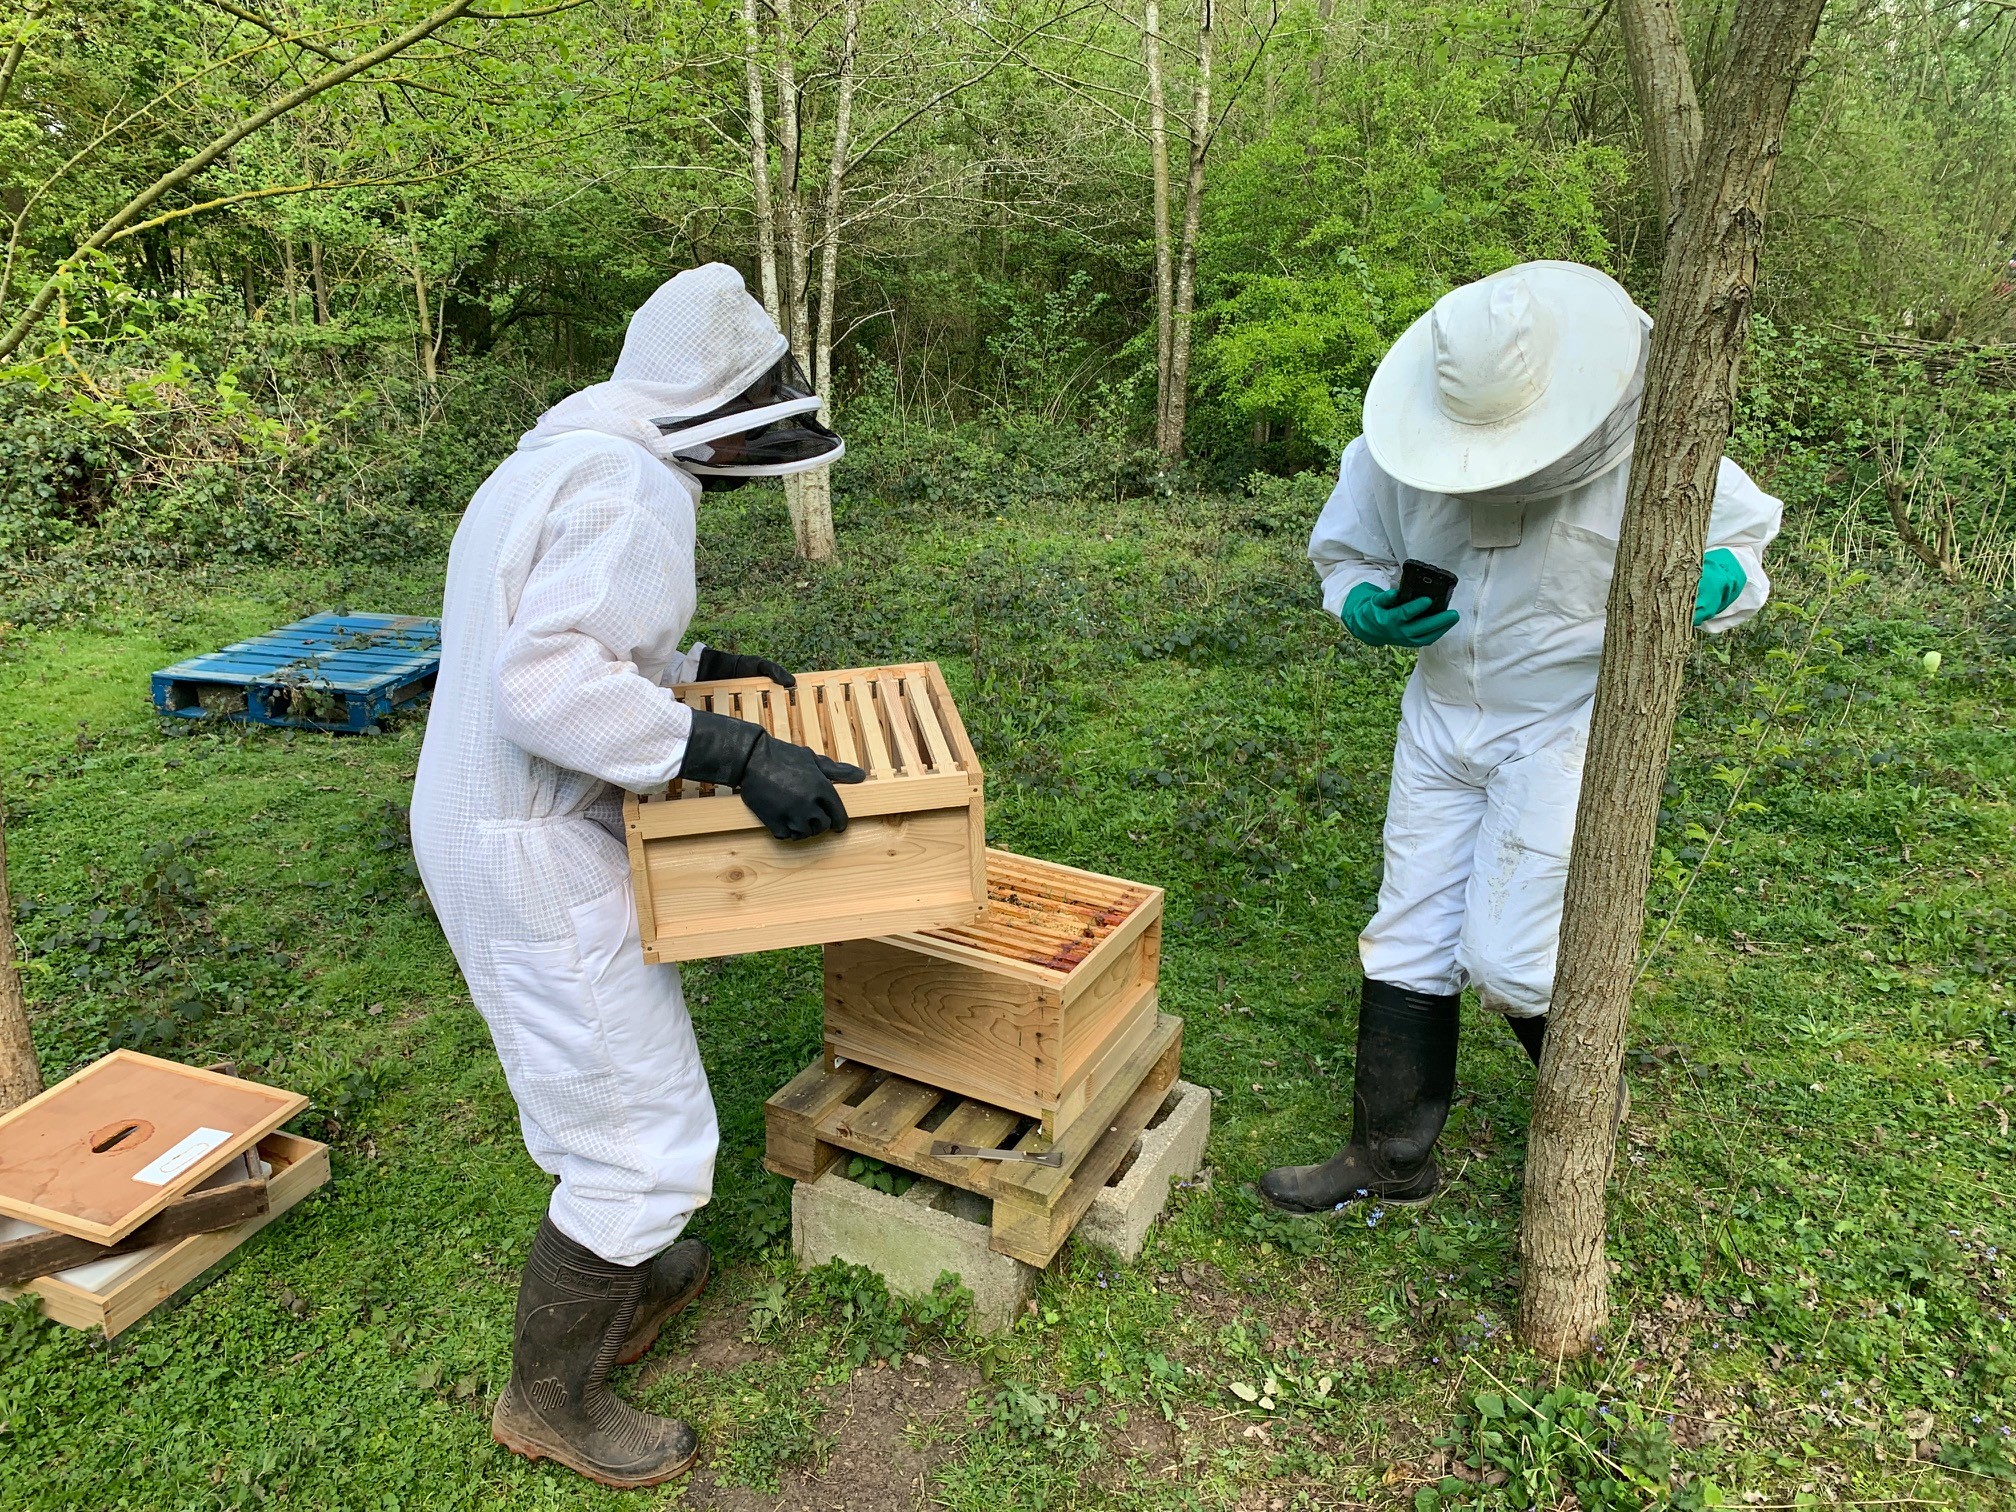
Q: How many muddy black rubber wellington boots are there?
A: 4